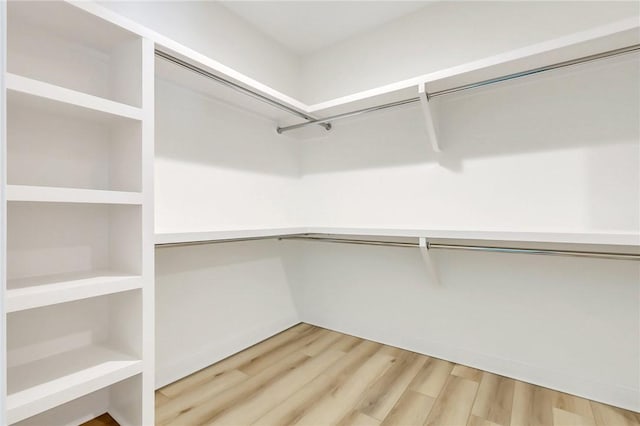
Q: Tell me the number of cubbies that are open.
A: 5